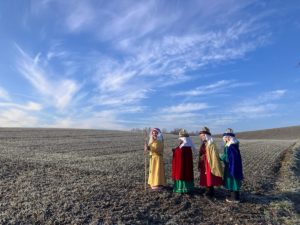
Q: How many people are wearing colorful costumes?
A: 4